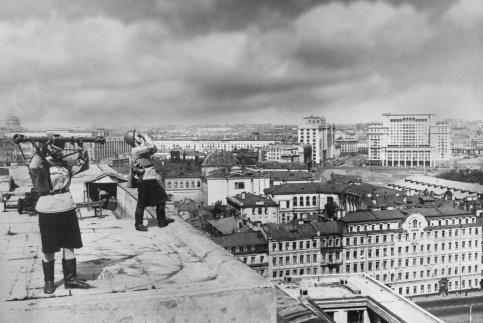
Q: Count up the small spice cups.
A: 0